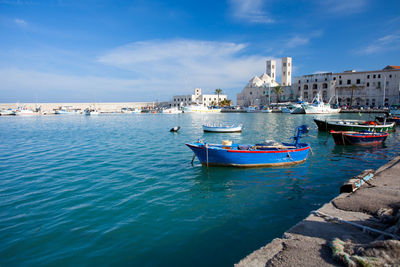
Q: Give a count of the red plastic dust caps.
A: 0